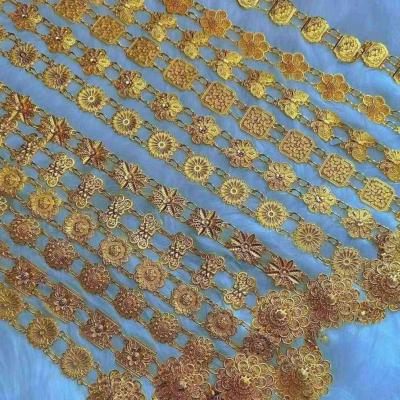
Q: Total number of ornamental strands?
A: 12